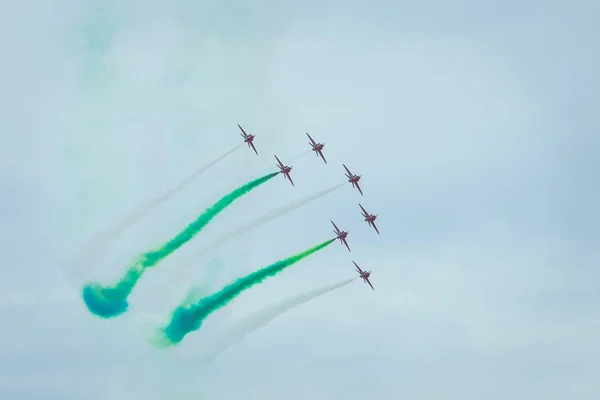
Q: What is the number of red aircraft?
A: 7